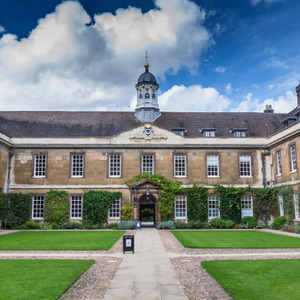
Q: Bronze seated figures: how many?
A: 0